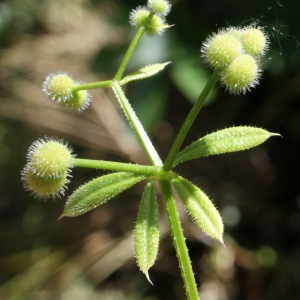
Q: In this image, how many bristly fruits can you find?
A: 10